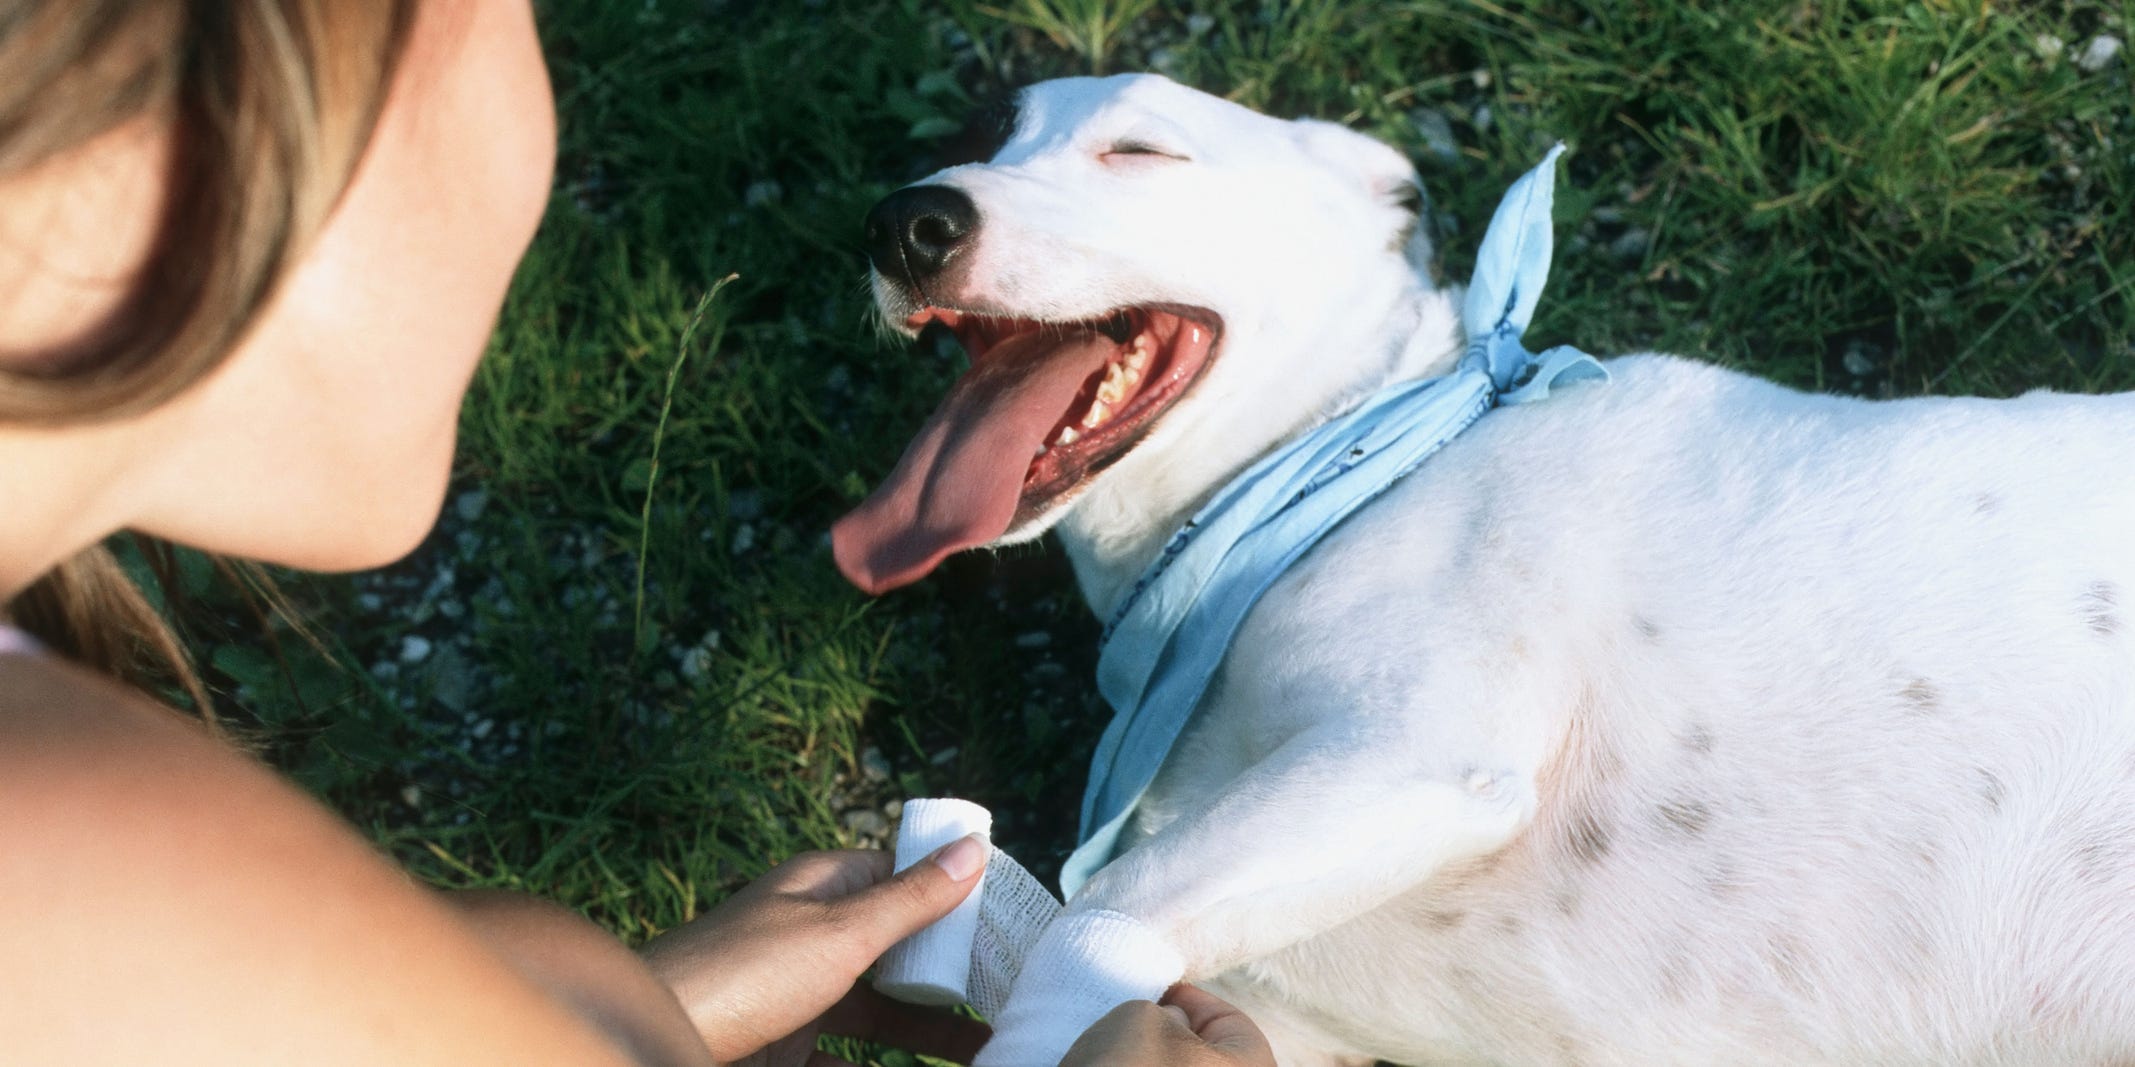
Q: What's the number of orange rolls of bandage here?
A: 0